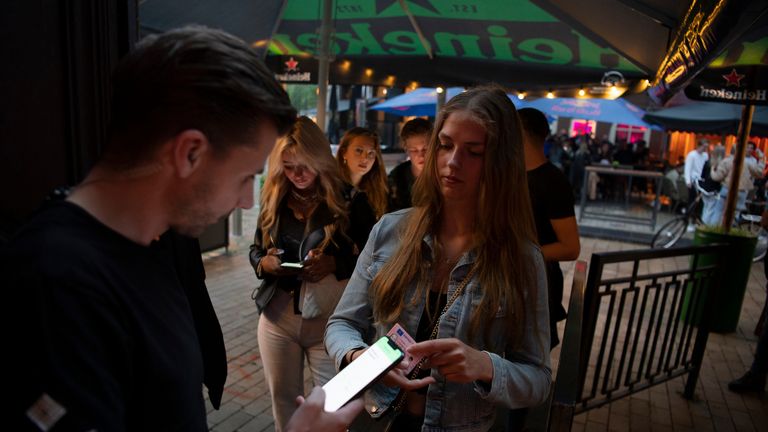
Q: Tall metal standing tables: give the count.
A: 1